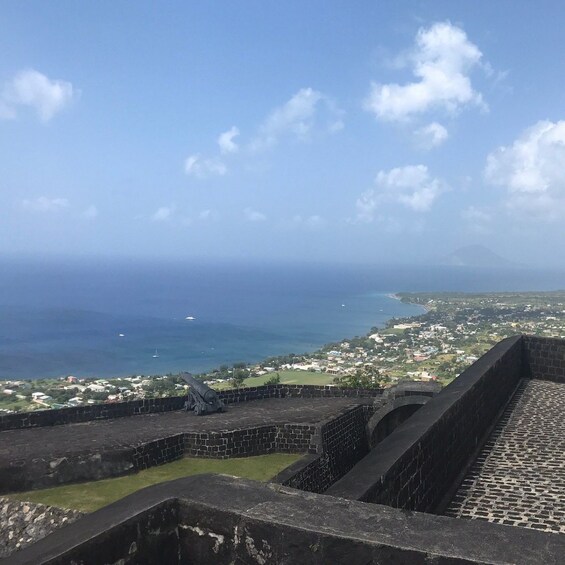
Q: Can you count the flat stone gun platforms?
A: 1